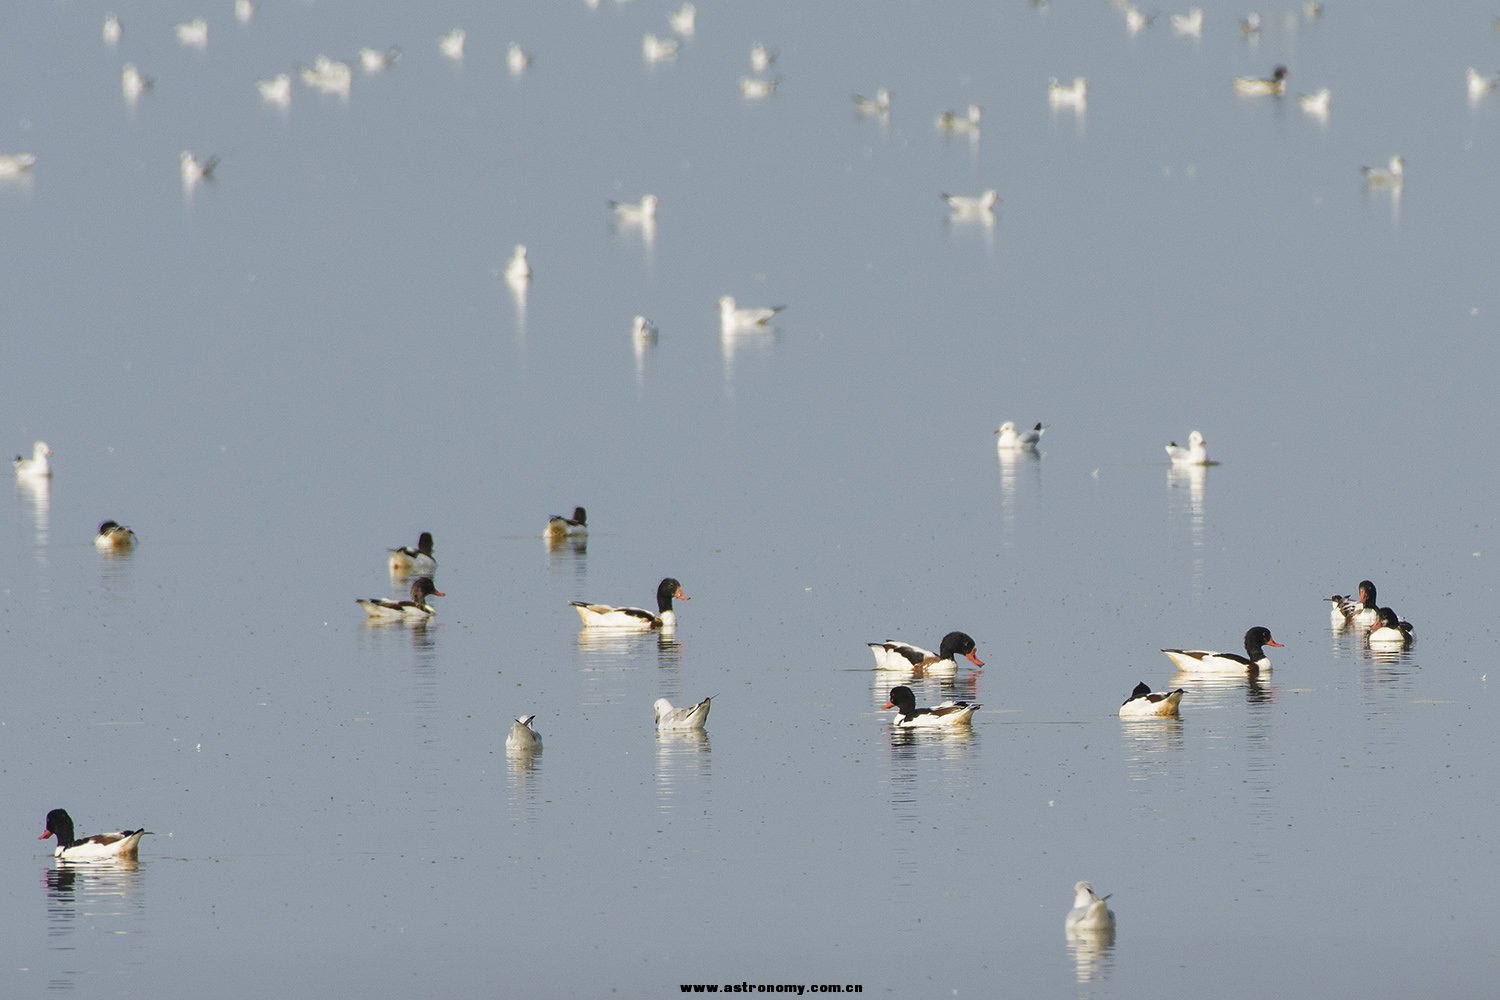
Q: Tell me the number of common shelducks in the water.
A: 13